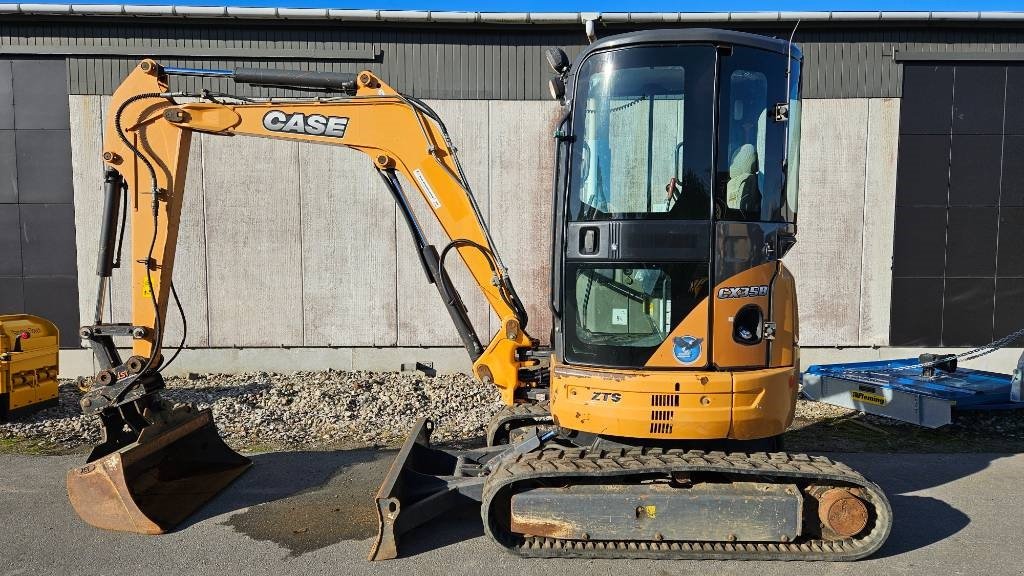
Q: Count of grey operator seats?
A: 1